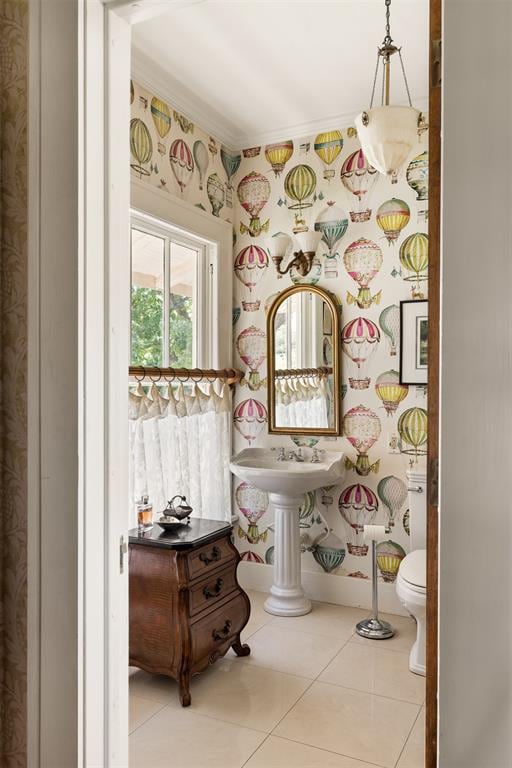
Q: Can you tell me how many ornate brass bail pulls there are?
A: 3